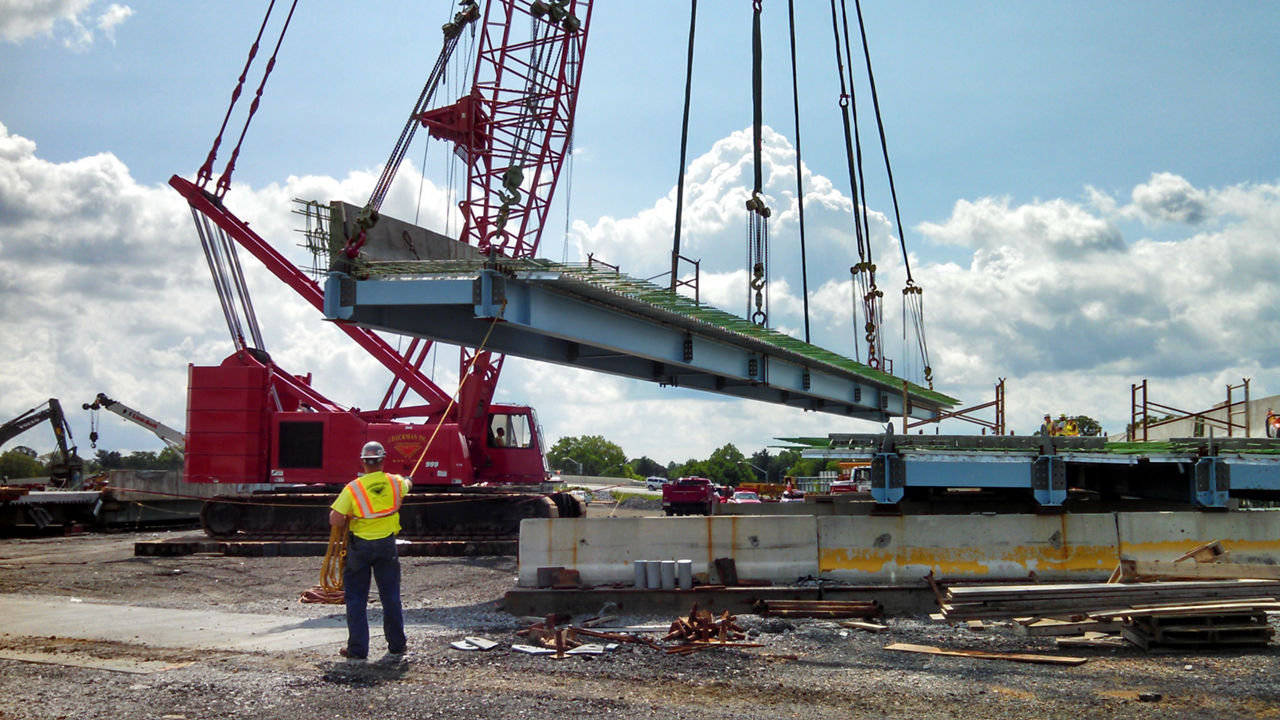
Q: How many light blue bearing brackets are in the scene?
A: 5